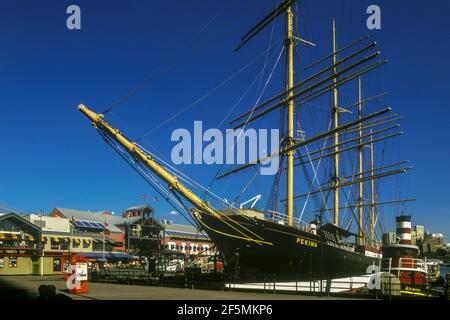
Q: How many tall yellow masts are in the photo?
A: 4